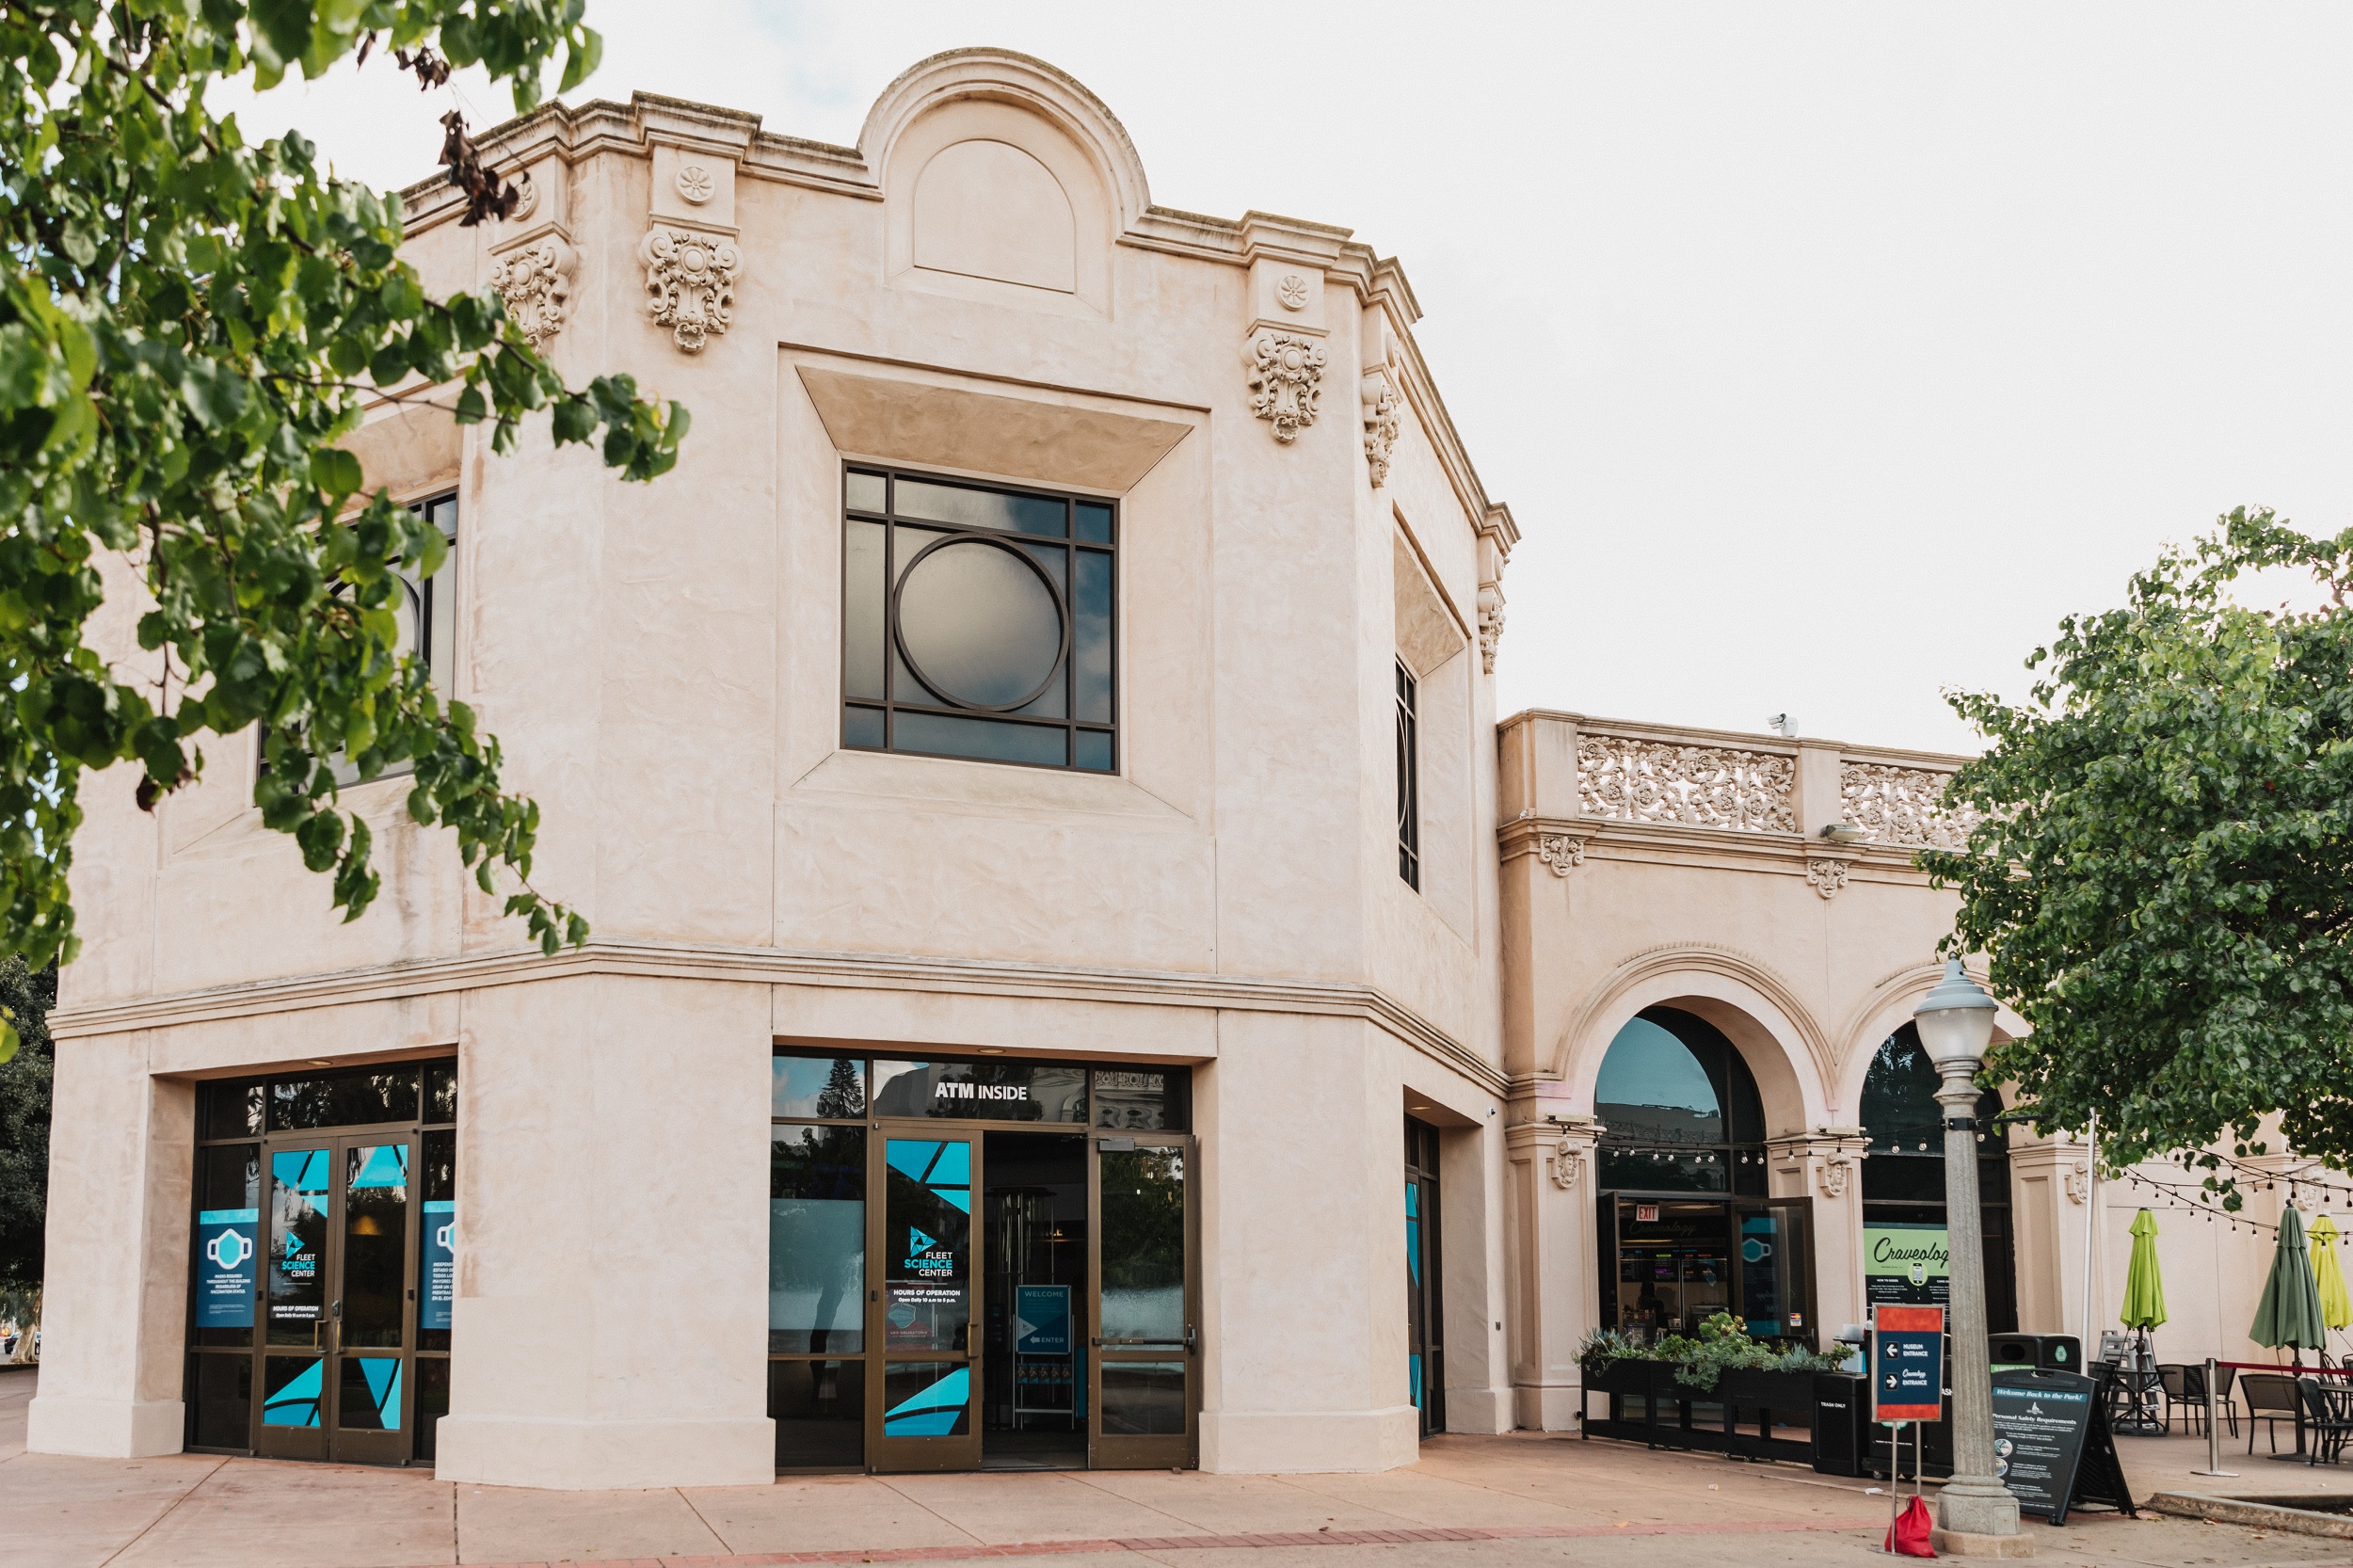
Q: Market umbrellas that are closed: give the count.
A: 3